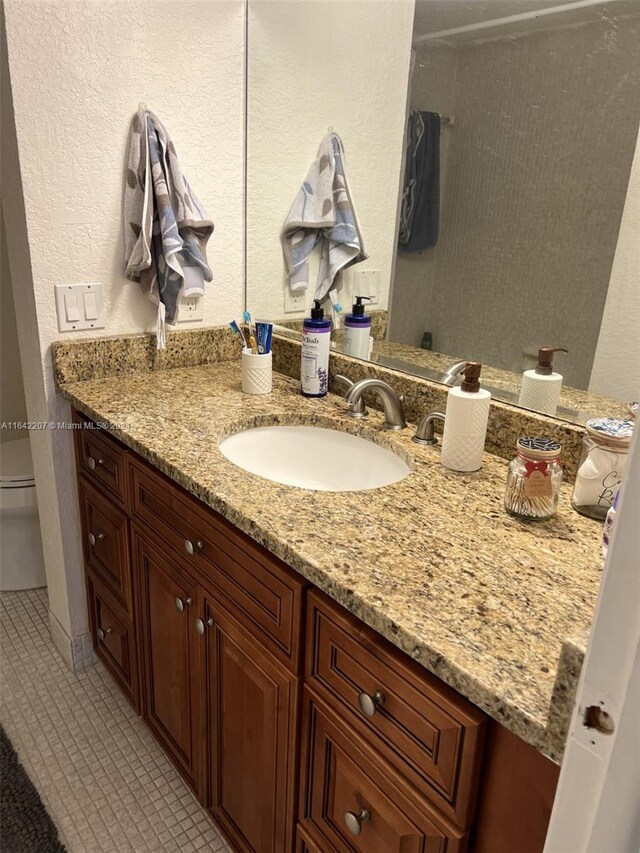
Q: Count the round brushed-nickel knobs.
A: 8